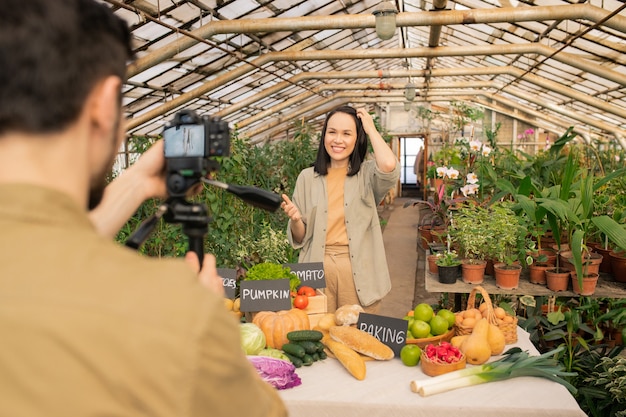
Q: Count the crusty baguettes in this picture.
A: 2